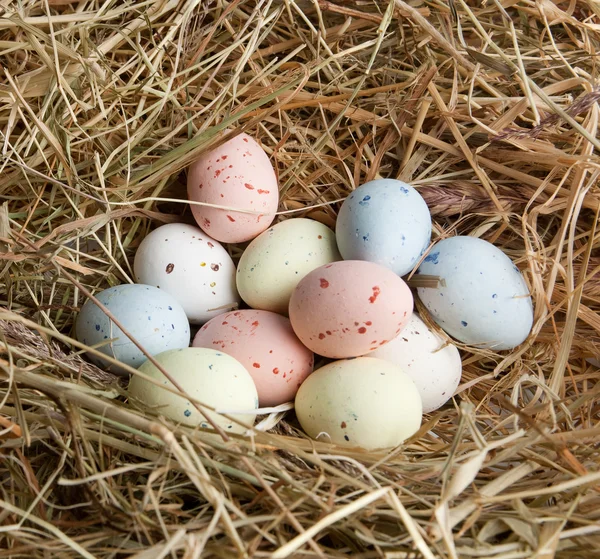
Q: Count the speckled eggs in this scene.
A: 11